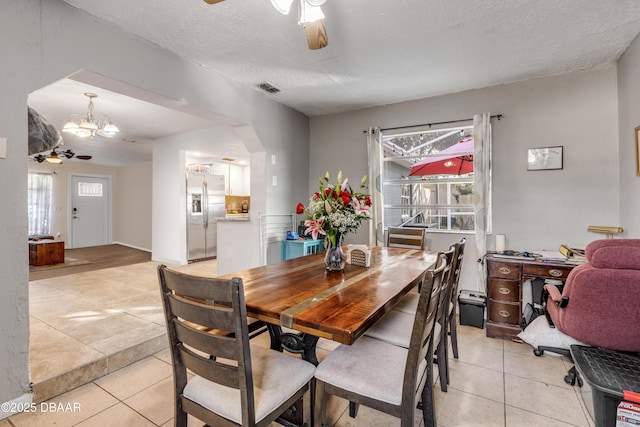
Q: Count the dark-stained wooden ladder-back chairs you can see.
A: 5